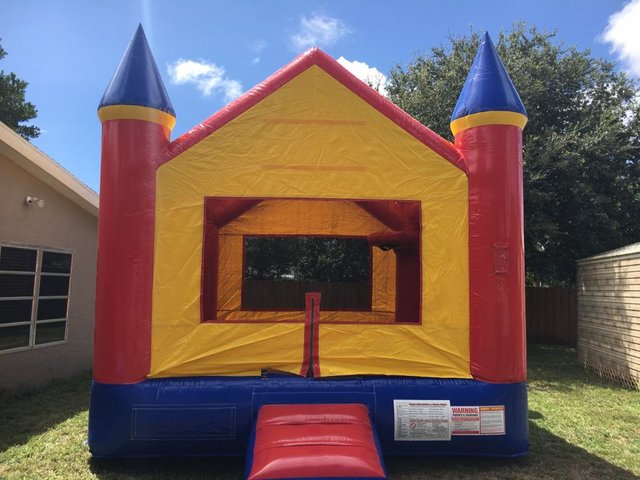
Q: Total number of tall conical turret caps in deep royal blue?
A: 2